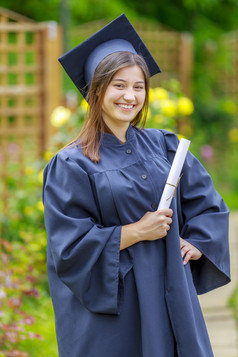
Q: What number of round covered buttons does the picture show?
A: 3